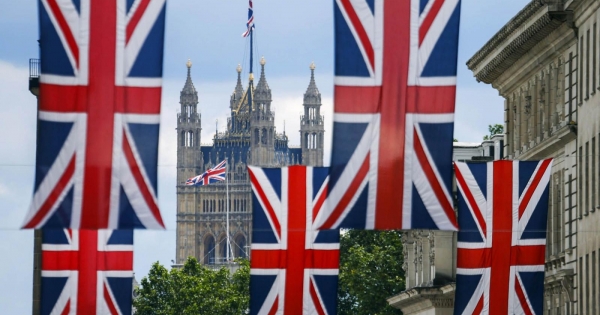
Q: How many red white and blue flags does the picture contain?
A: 7